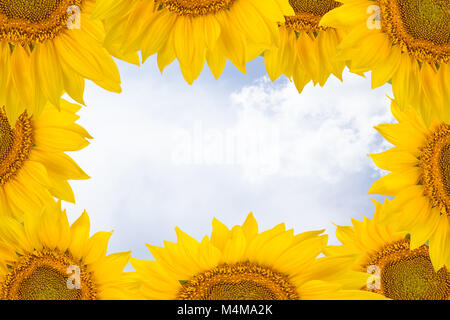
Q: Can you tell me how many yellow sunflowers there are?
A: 9